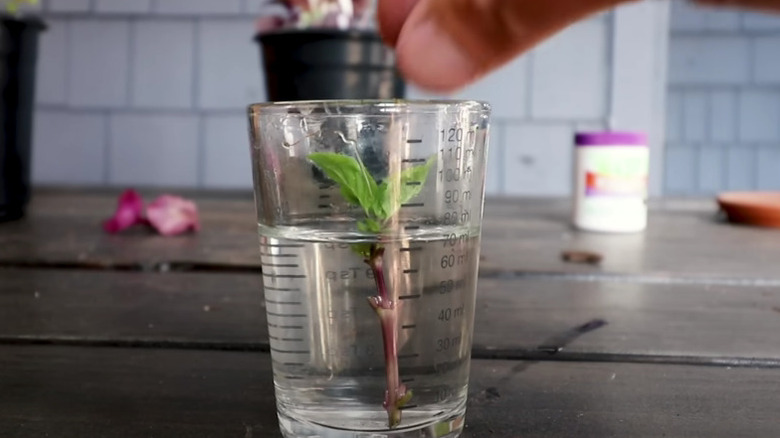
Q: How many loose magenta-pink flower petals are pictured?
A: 2